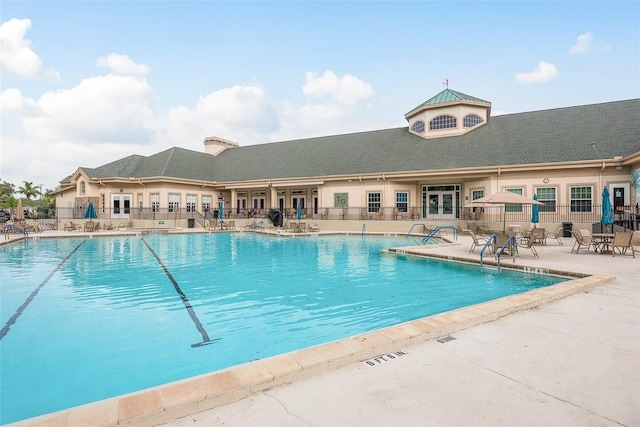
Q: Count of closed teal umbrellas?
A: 5